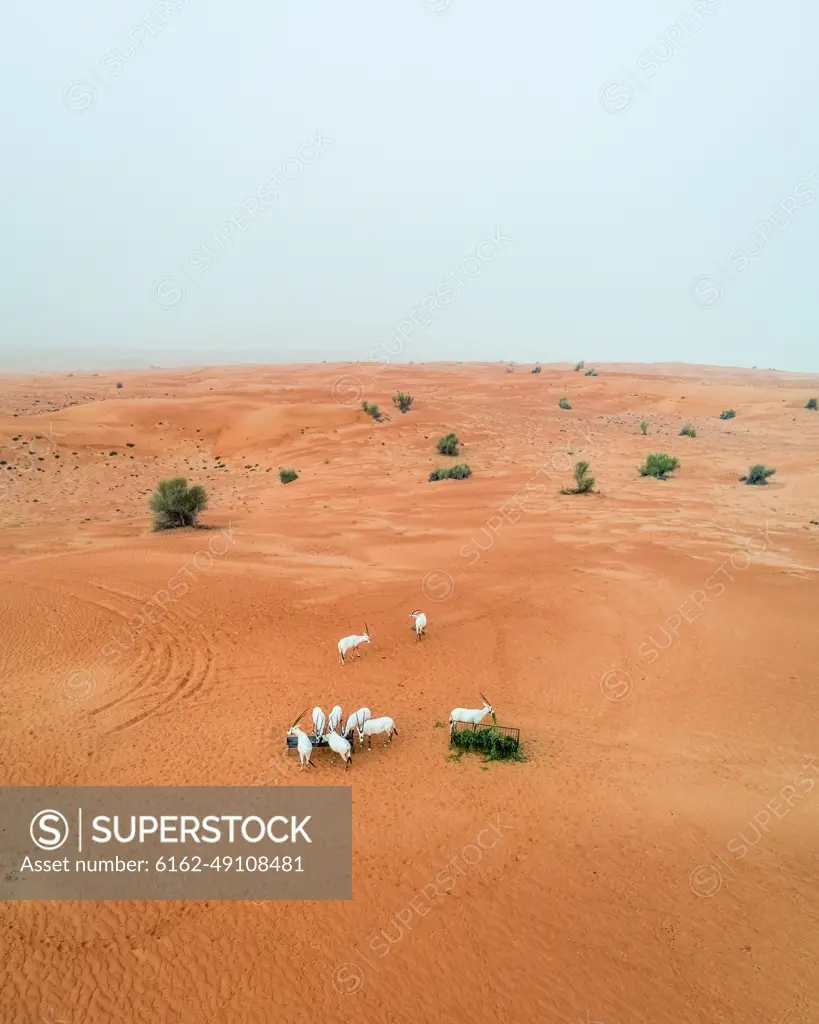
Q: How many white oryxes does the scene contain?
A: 9